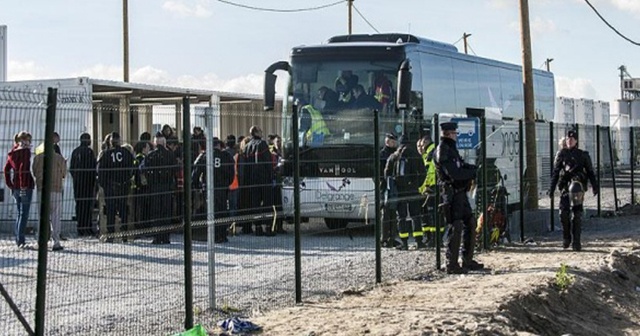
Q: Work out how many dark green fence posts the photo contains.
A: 12